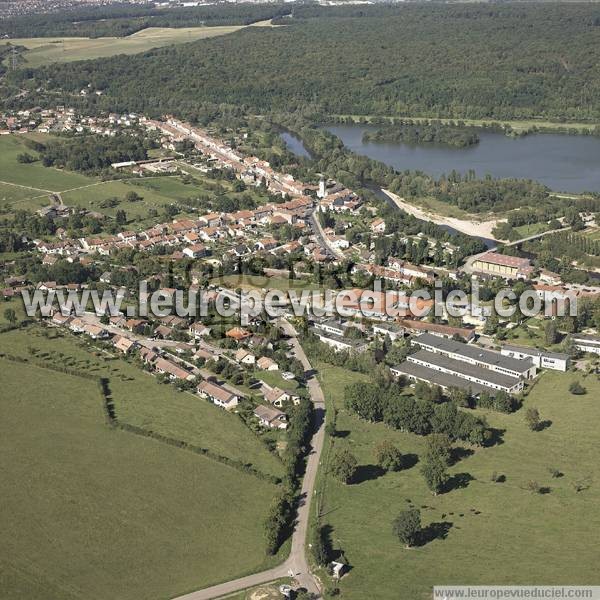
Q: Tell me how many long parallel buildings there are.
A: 3